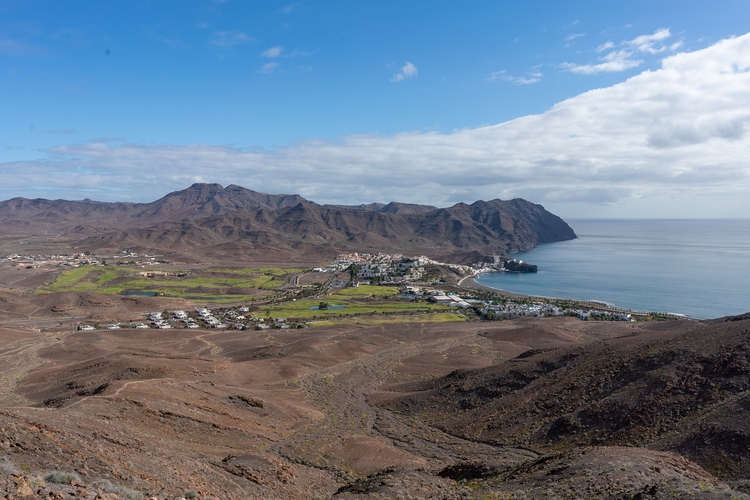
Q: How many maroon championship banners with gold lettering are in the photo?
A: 0